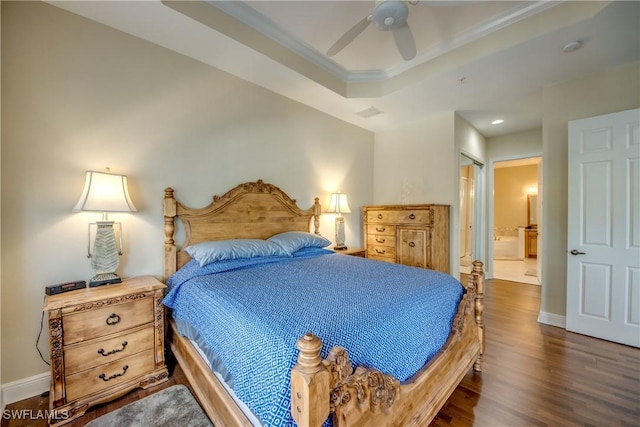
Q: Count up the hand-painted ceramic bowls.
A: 0